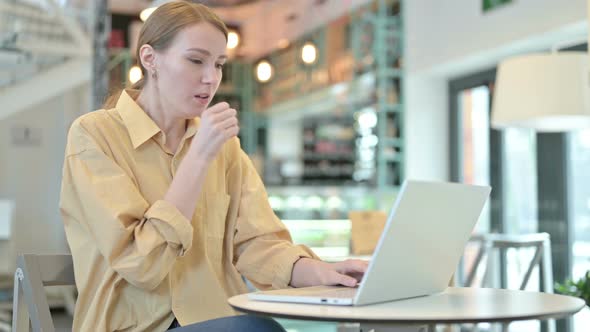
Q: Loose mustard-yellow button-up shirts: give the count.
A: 1